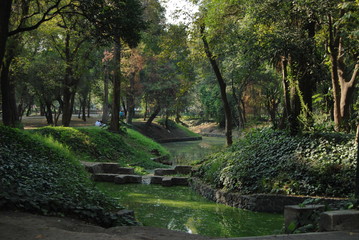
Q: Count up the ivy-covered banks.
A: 2